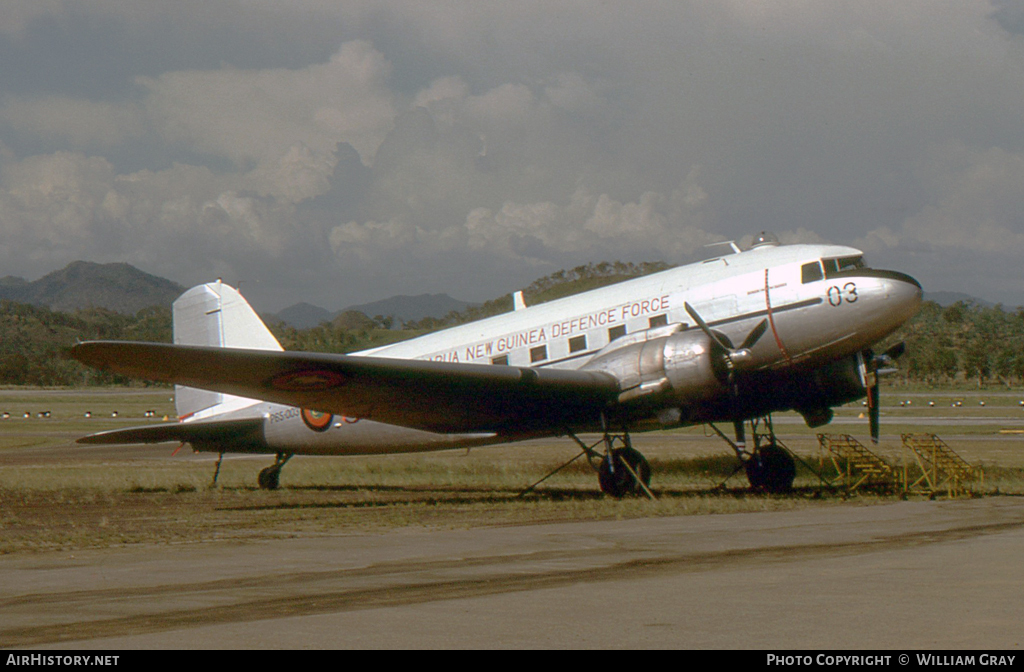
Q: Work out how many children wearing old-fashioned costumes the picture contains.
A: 0